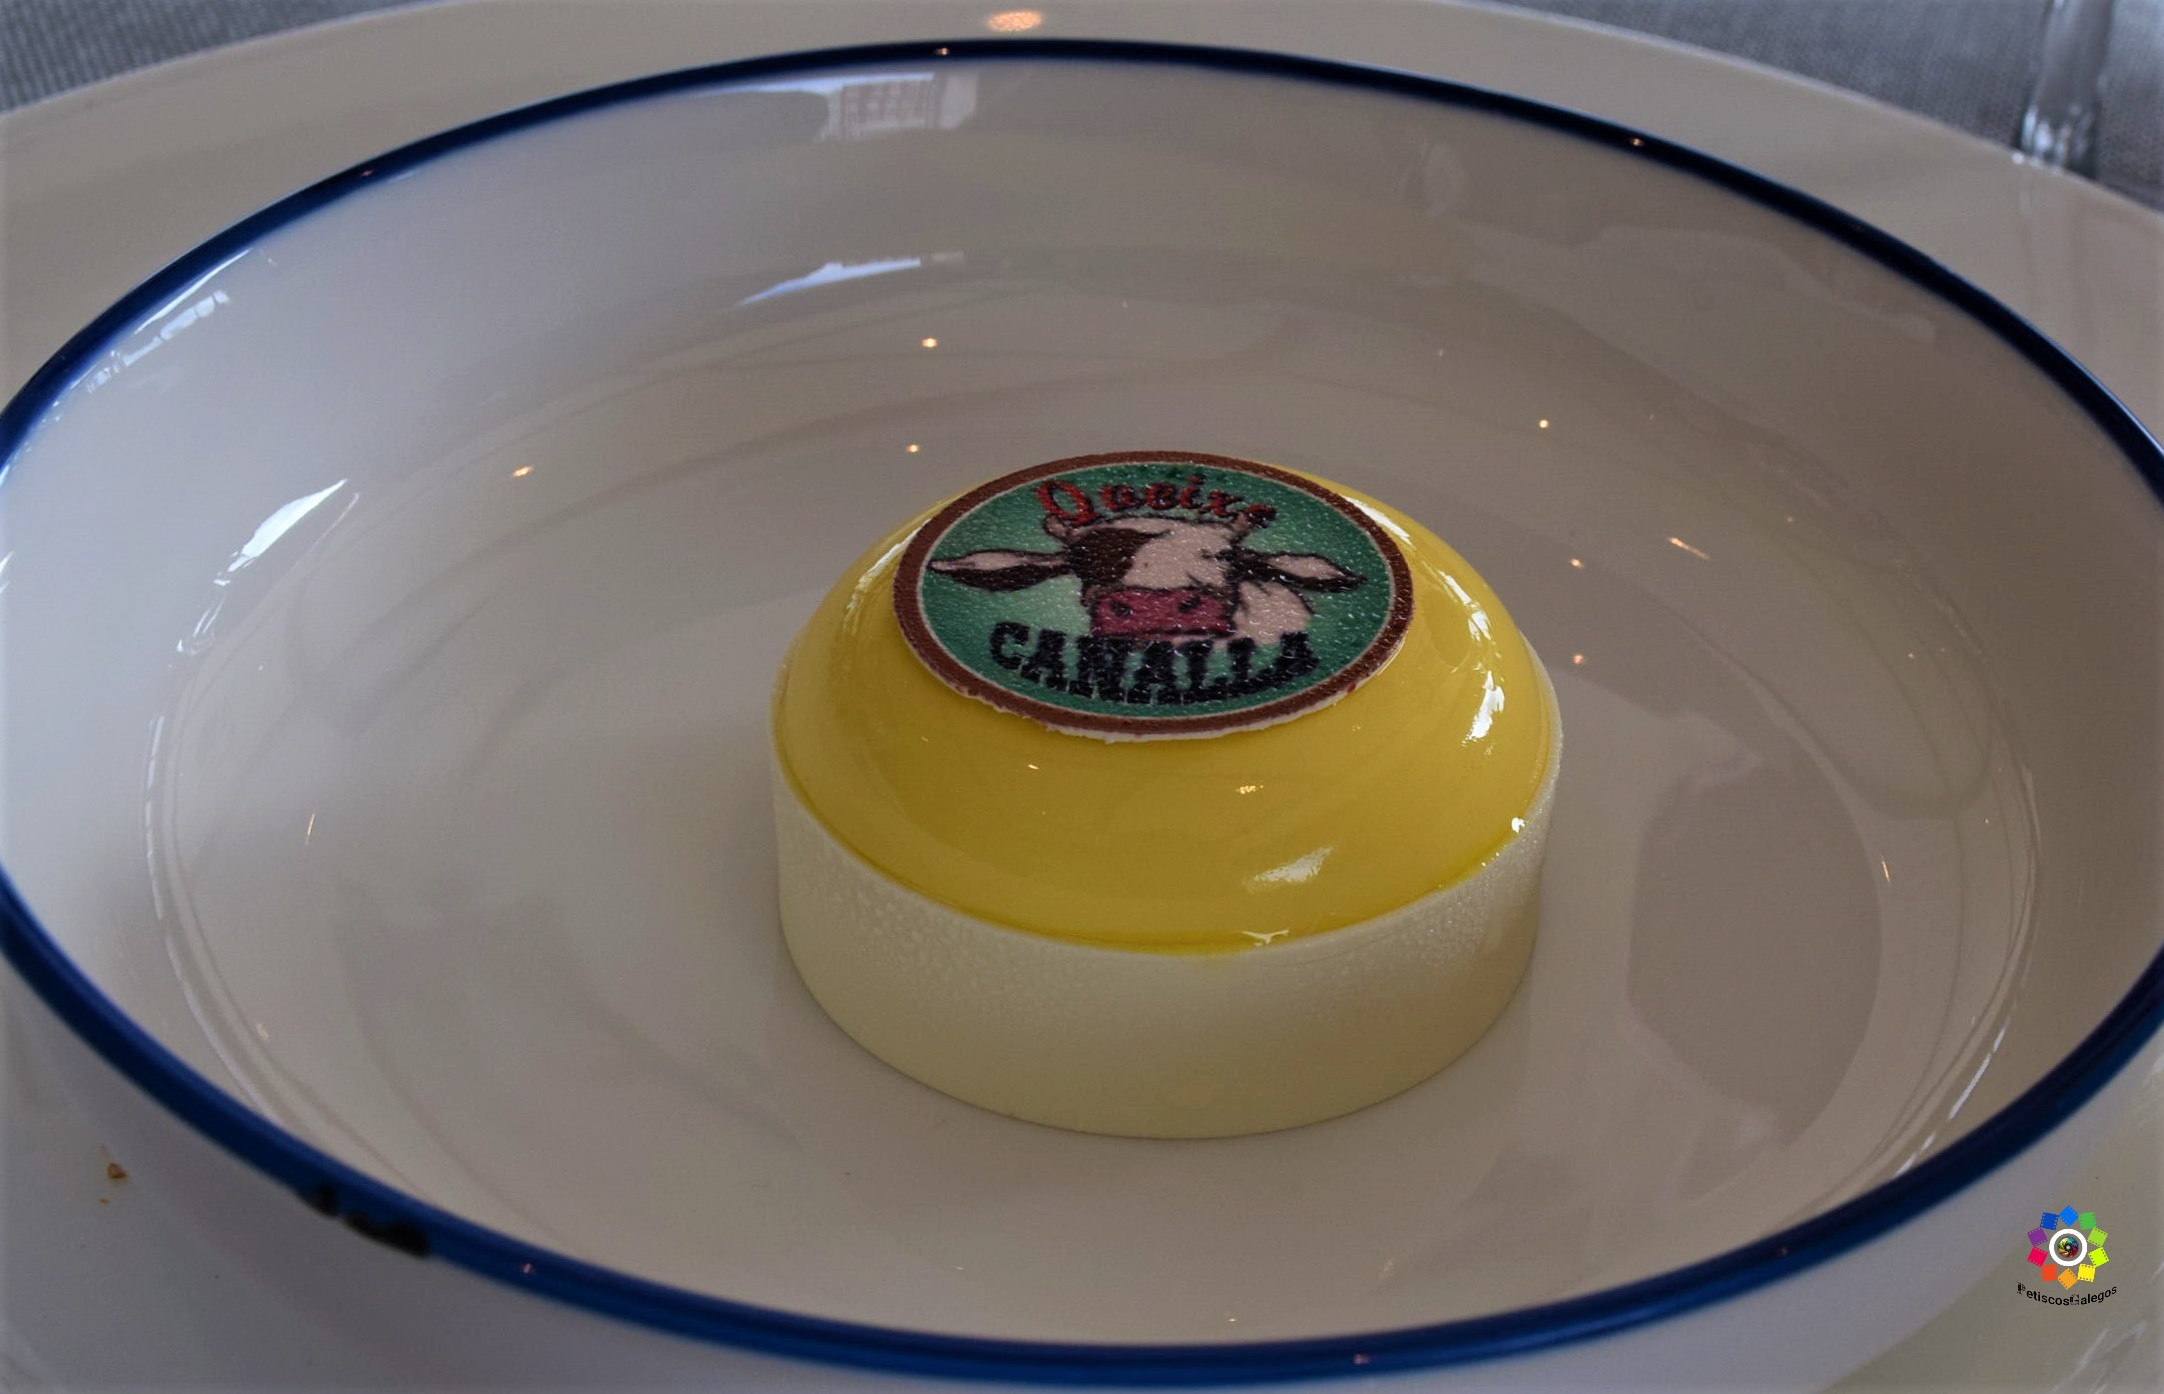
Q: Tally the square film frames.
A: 10